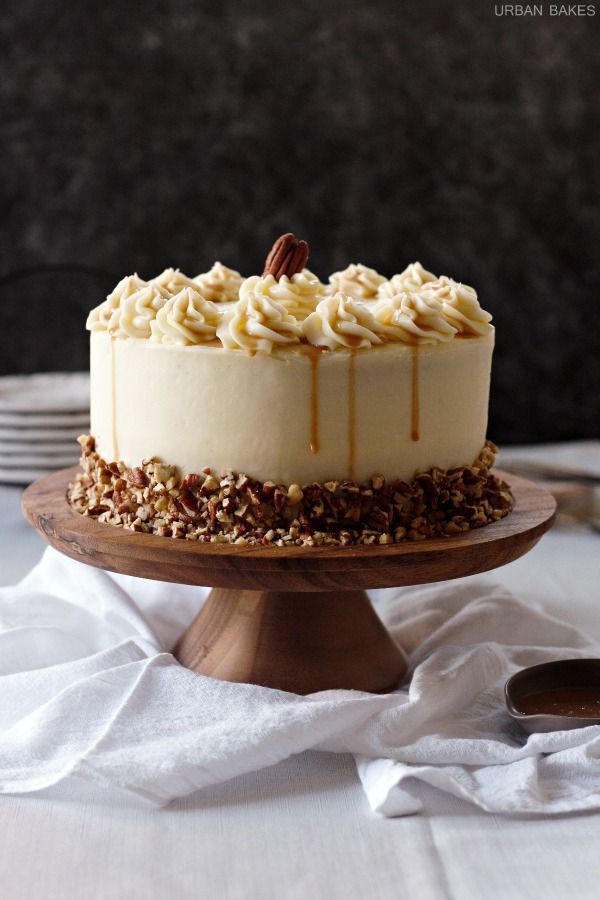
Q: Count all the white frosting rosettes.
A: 12